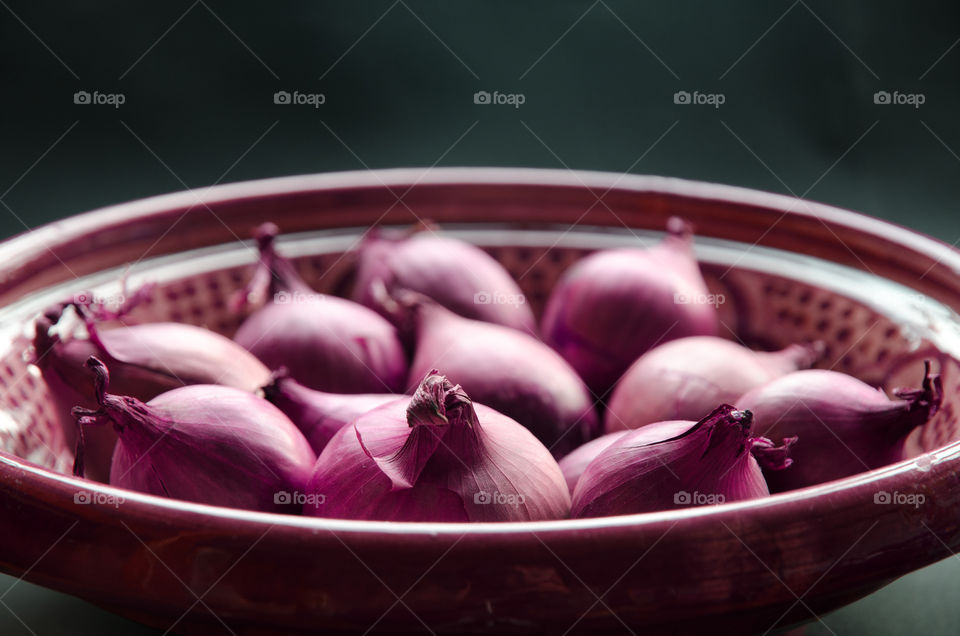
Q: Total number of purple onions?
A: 12